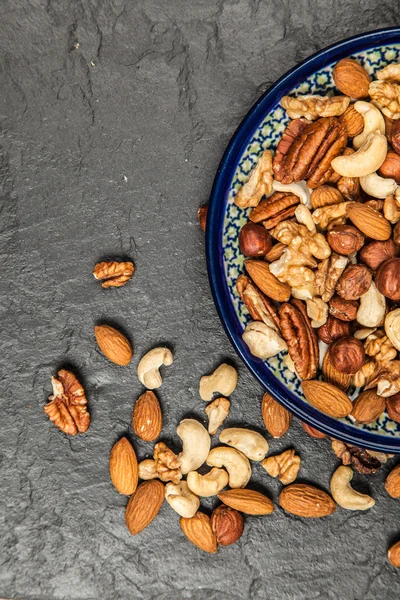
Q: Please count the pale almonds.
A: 0